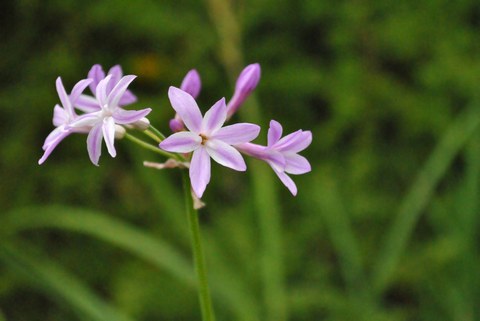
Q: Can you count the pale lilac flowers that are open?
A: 5